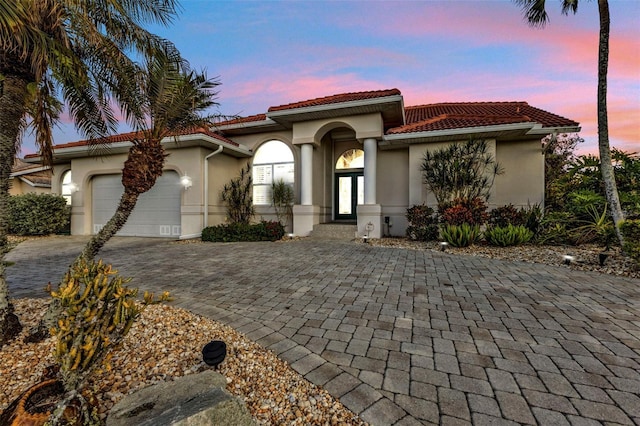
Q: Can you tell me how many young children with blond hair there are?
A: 0